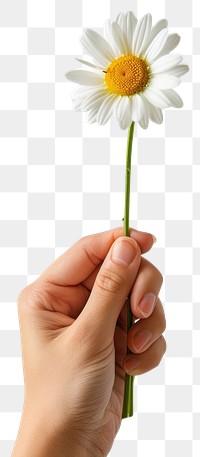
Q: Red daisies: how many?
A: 0